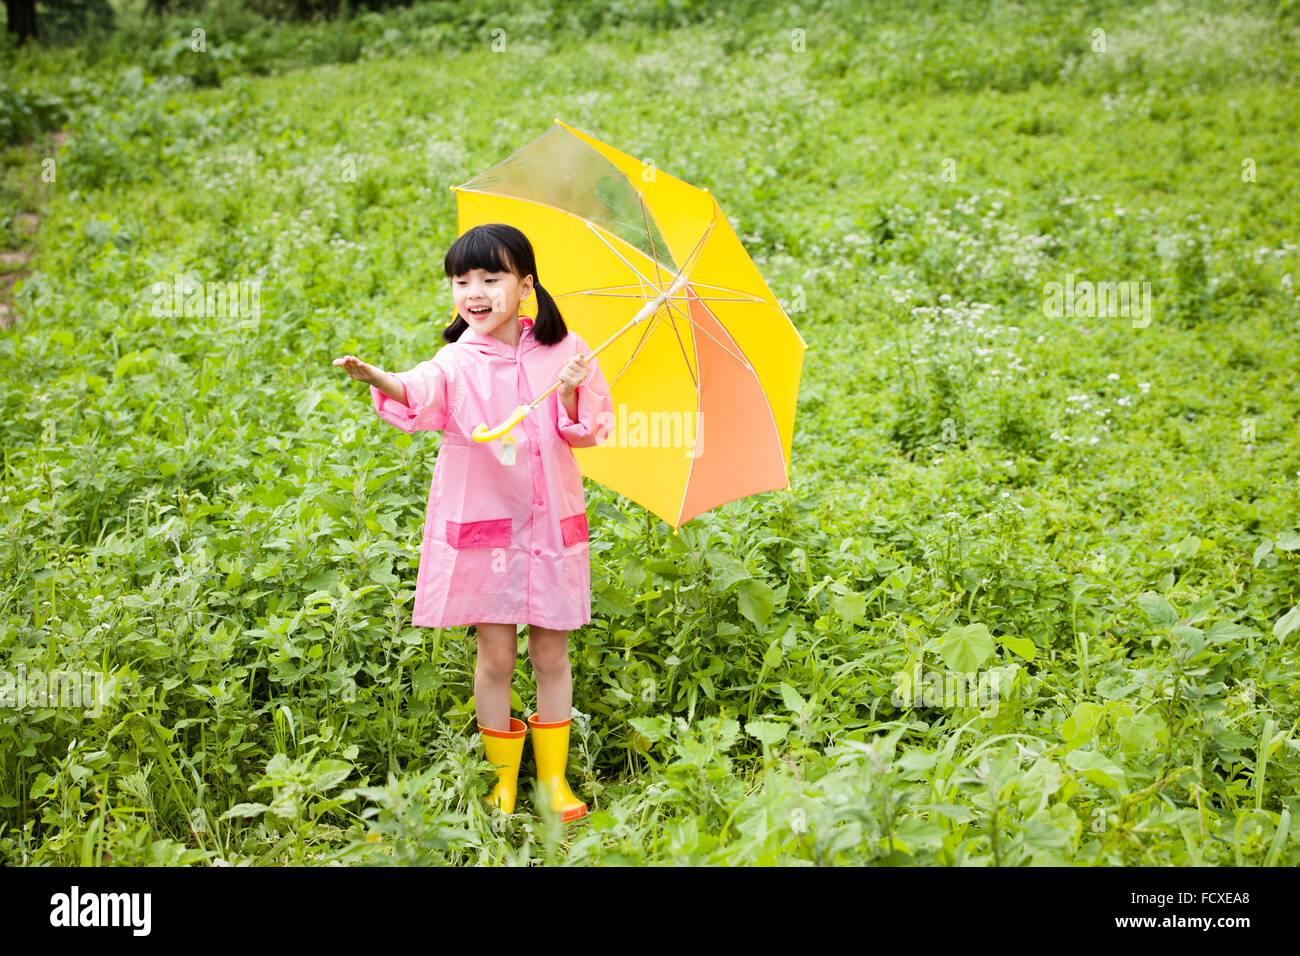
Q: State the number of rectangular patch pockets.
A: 2